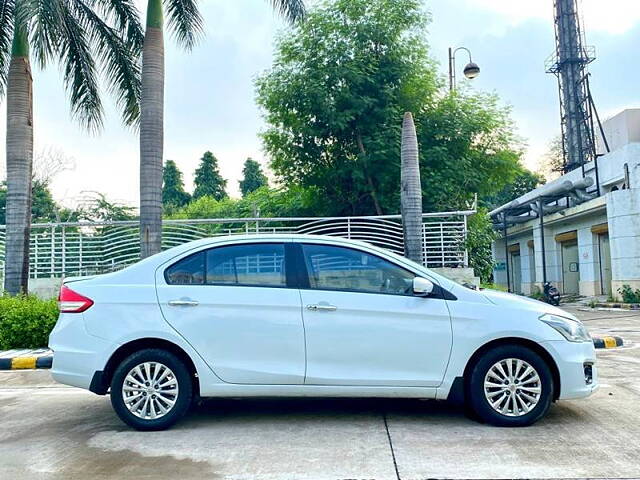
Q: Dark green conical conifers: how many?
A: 3